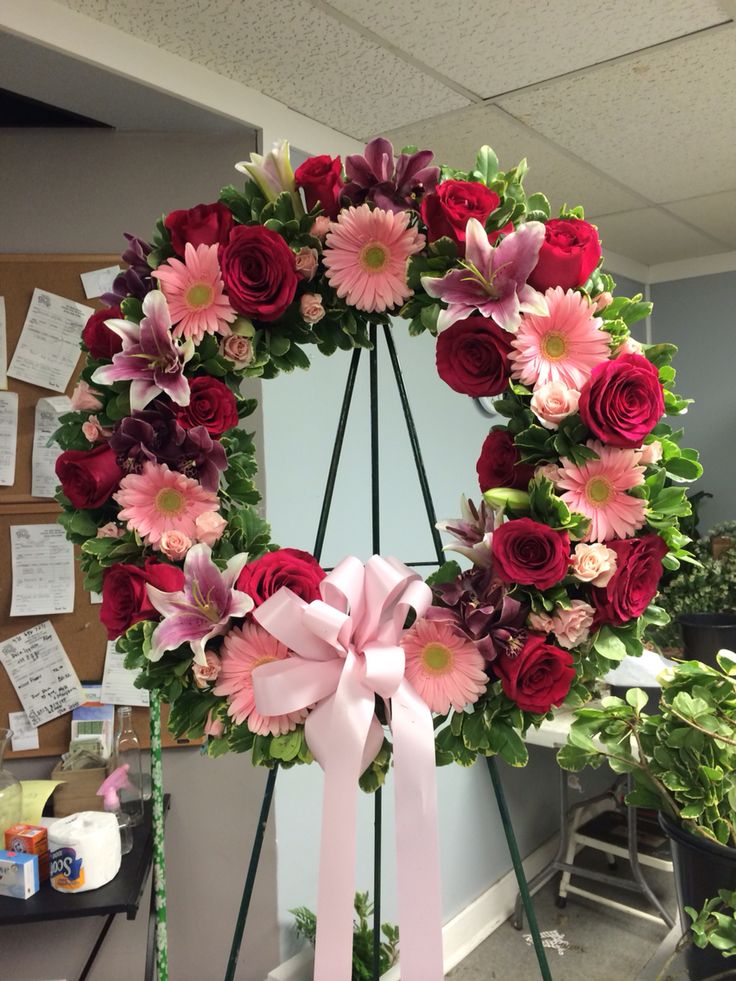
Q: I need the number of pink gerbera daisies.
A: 7